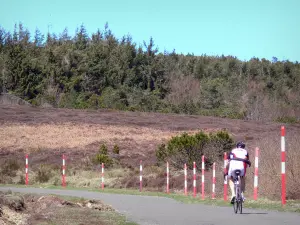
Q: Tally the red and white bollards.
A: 12